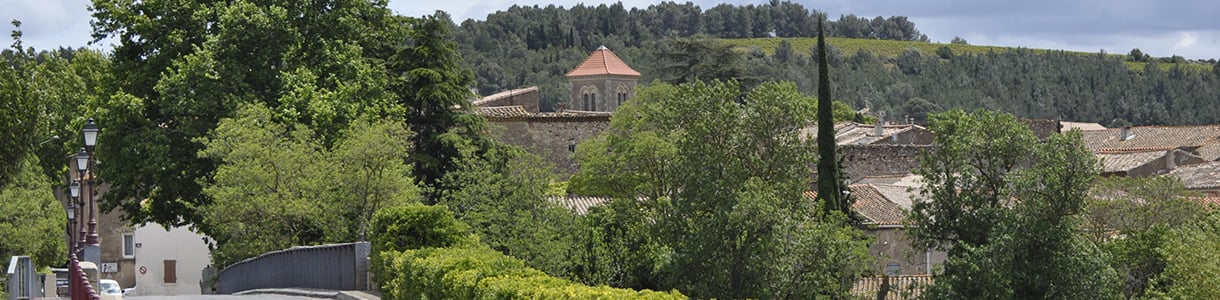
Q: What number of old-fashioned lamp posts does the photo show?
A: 4